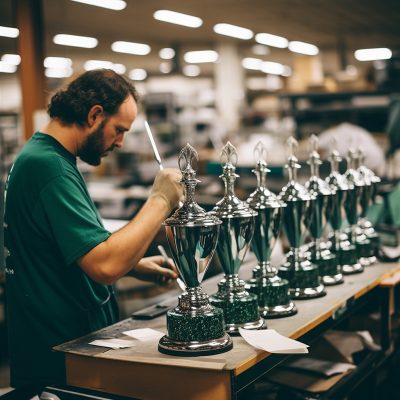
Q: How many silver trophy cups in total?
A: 8